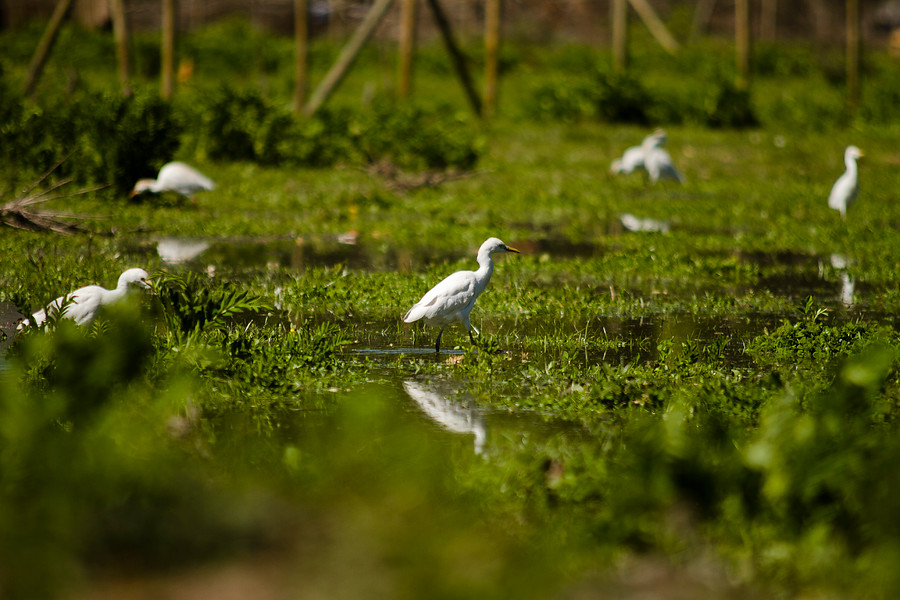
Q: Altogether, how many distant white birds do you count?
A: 4